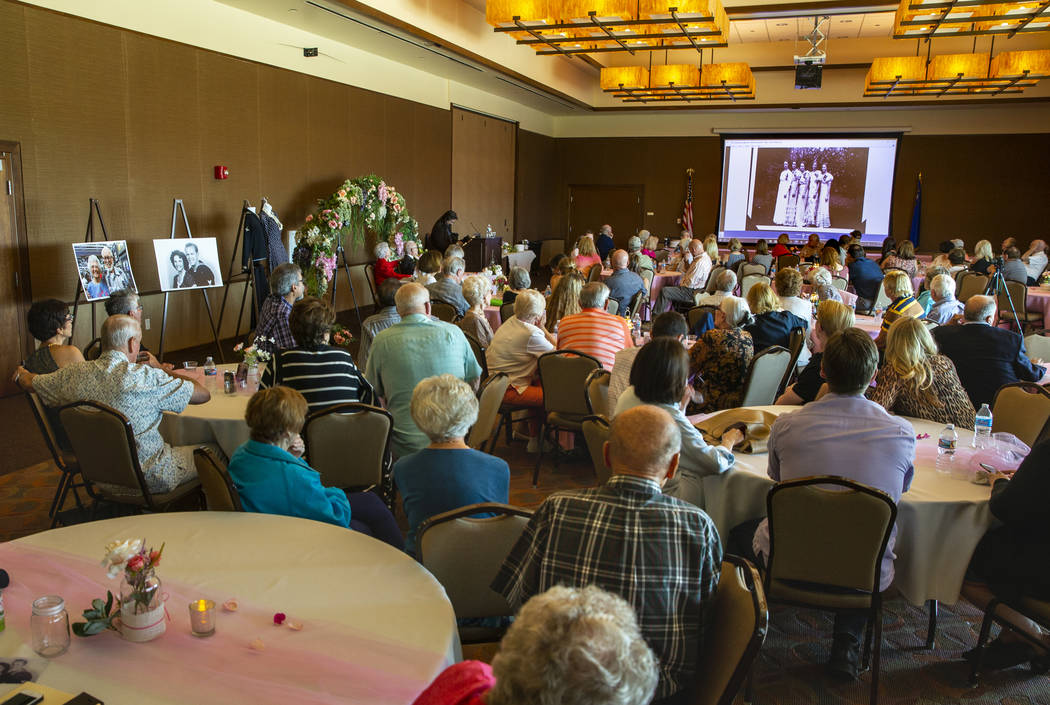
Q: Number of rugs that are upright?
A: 0